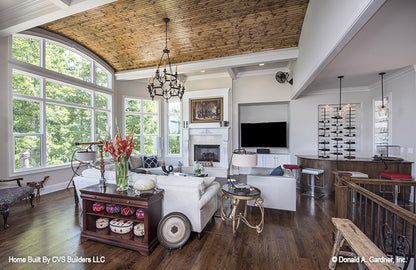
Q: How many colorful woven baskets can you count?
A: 7